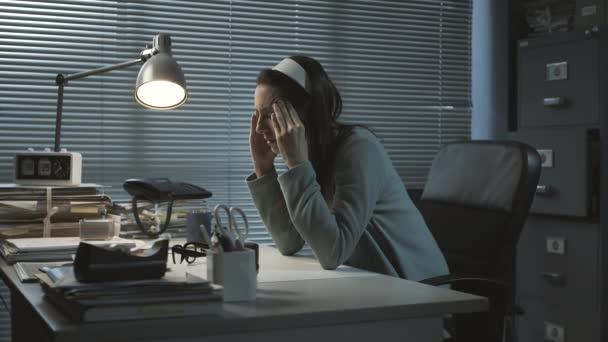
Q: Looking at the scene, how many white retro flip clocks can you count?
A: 1